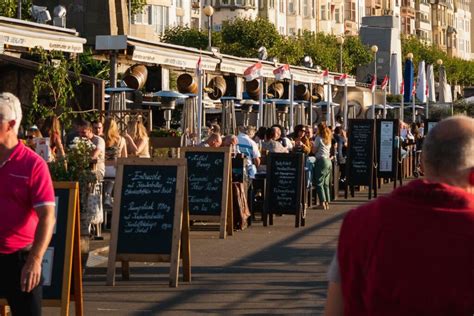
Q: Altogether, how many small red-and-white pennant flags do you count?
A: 10